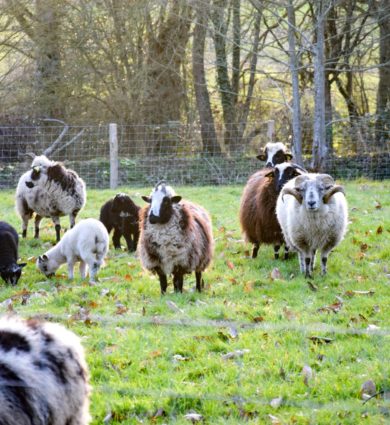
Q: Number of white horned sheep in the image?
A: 1